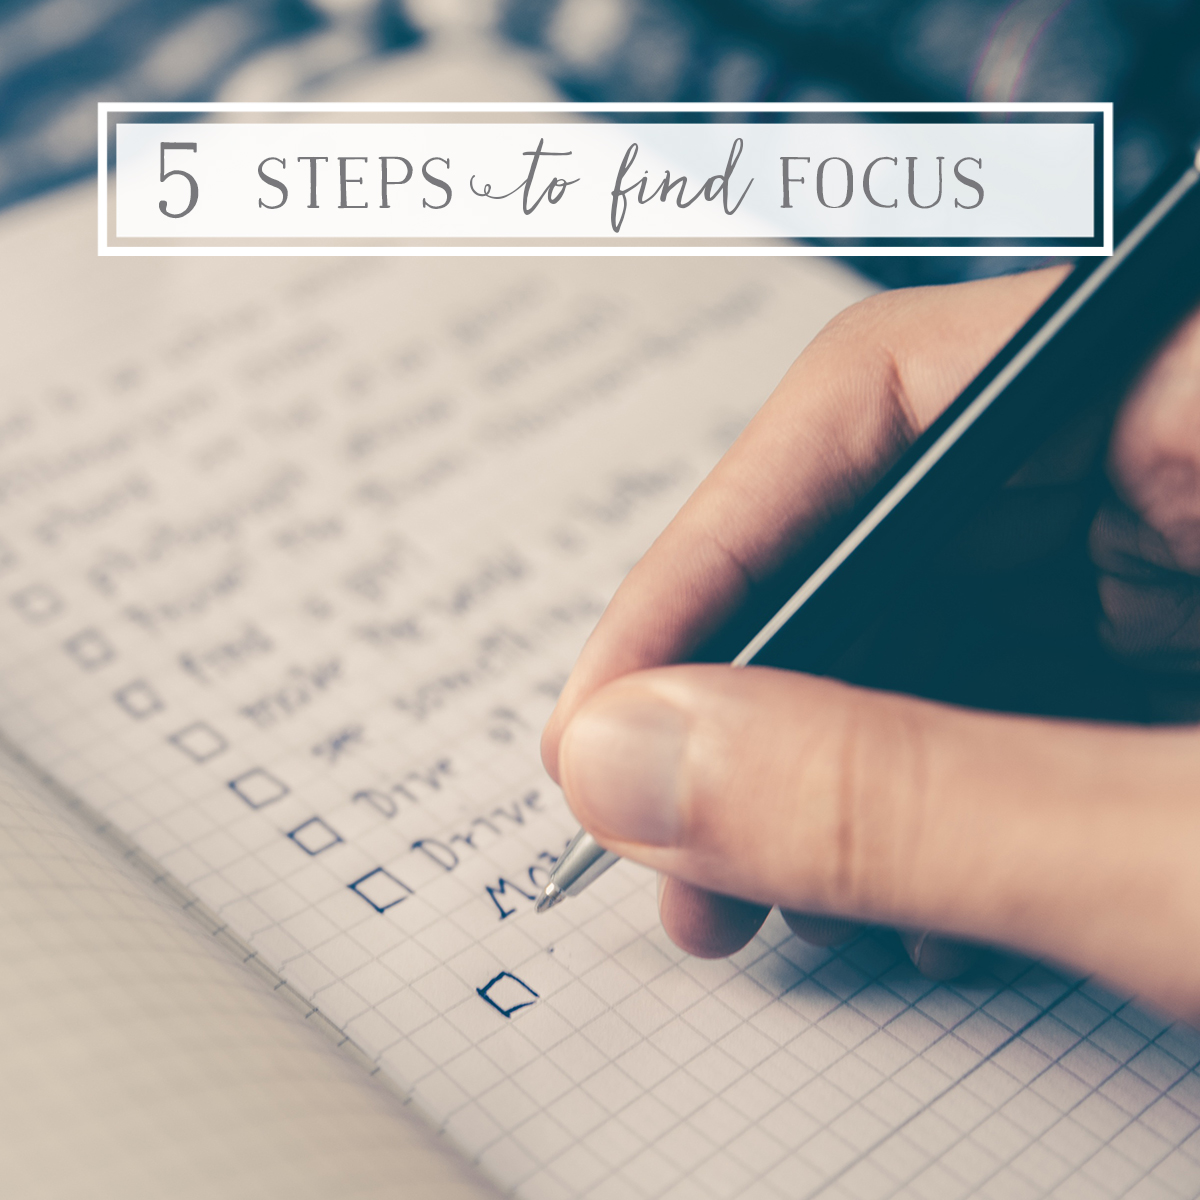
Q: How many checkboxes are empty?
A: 8